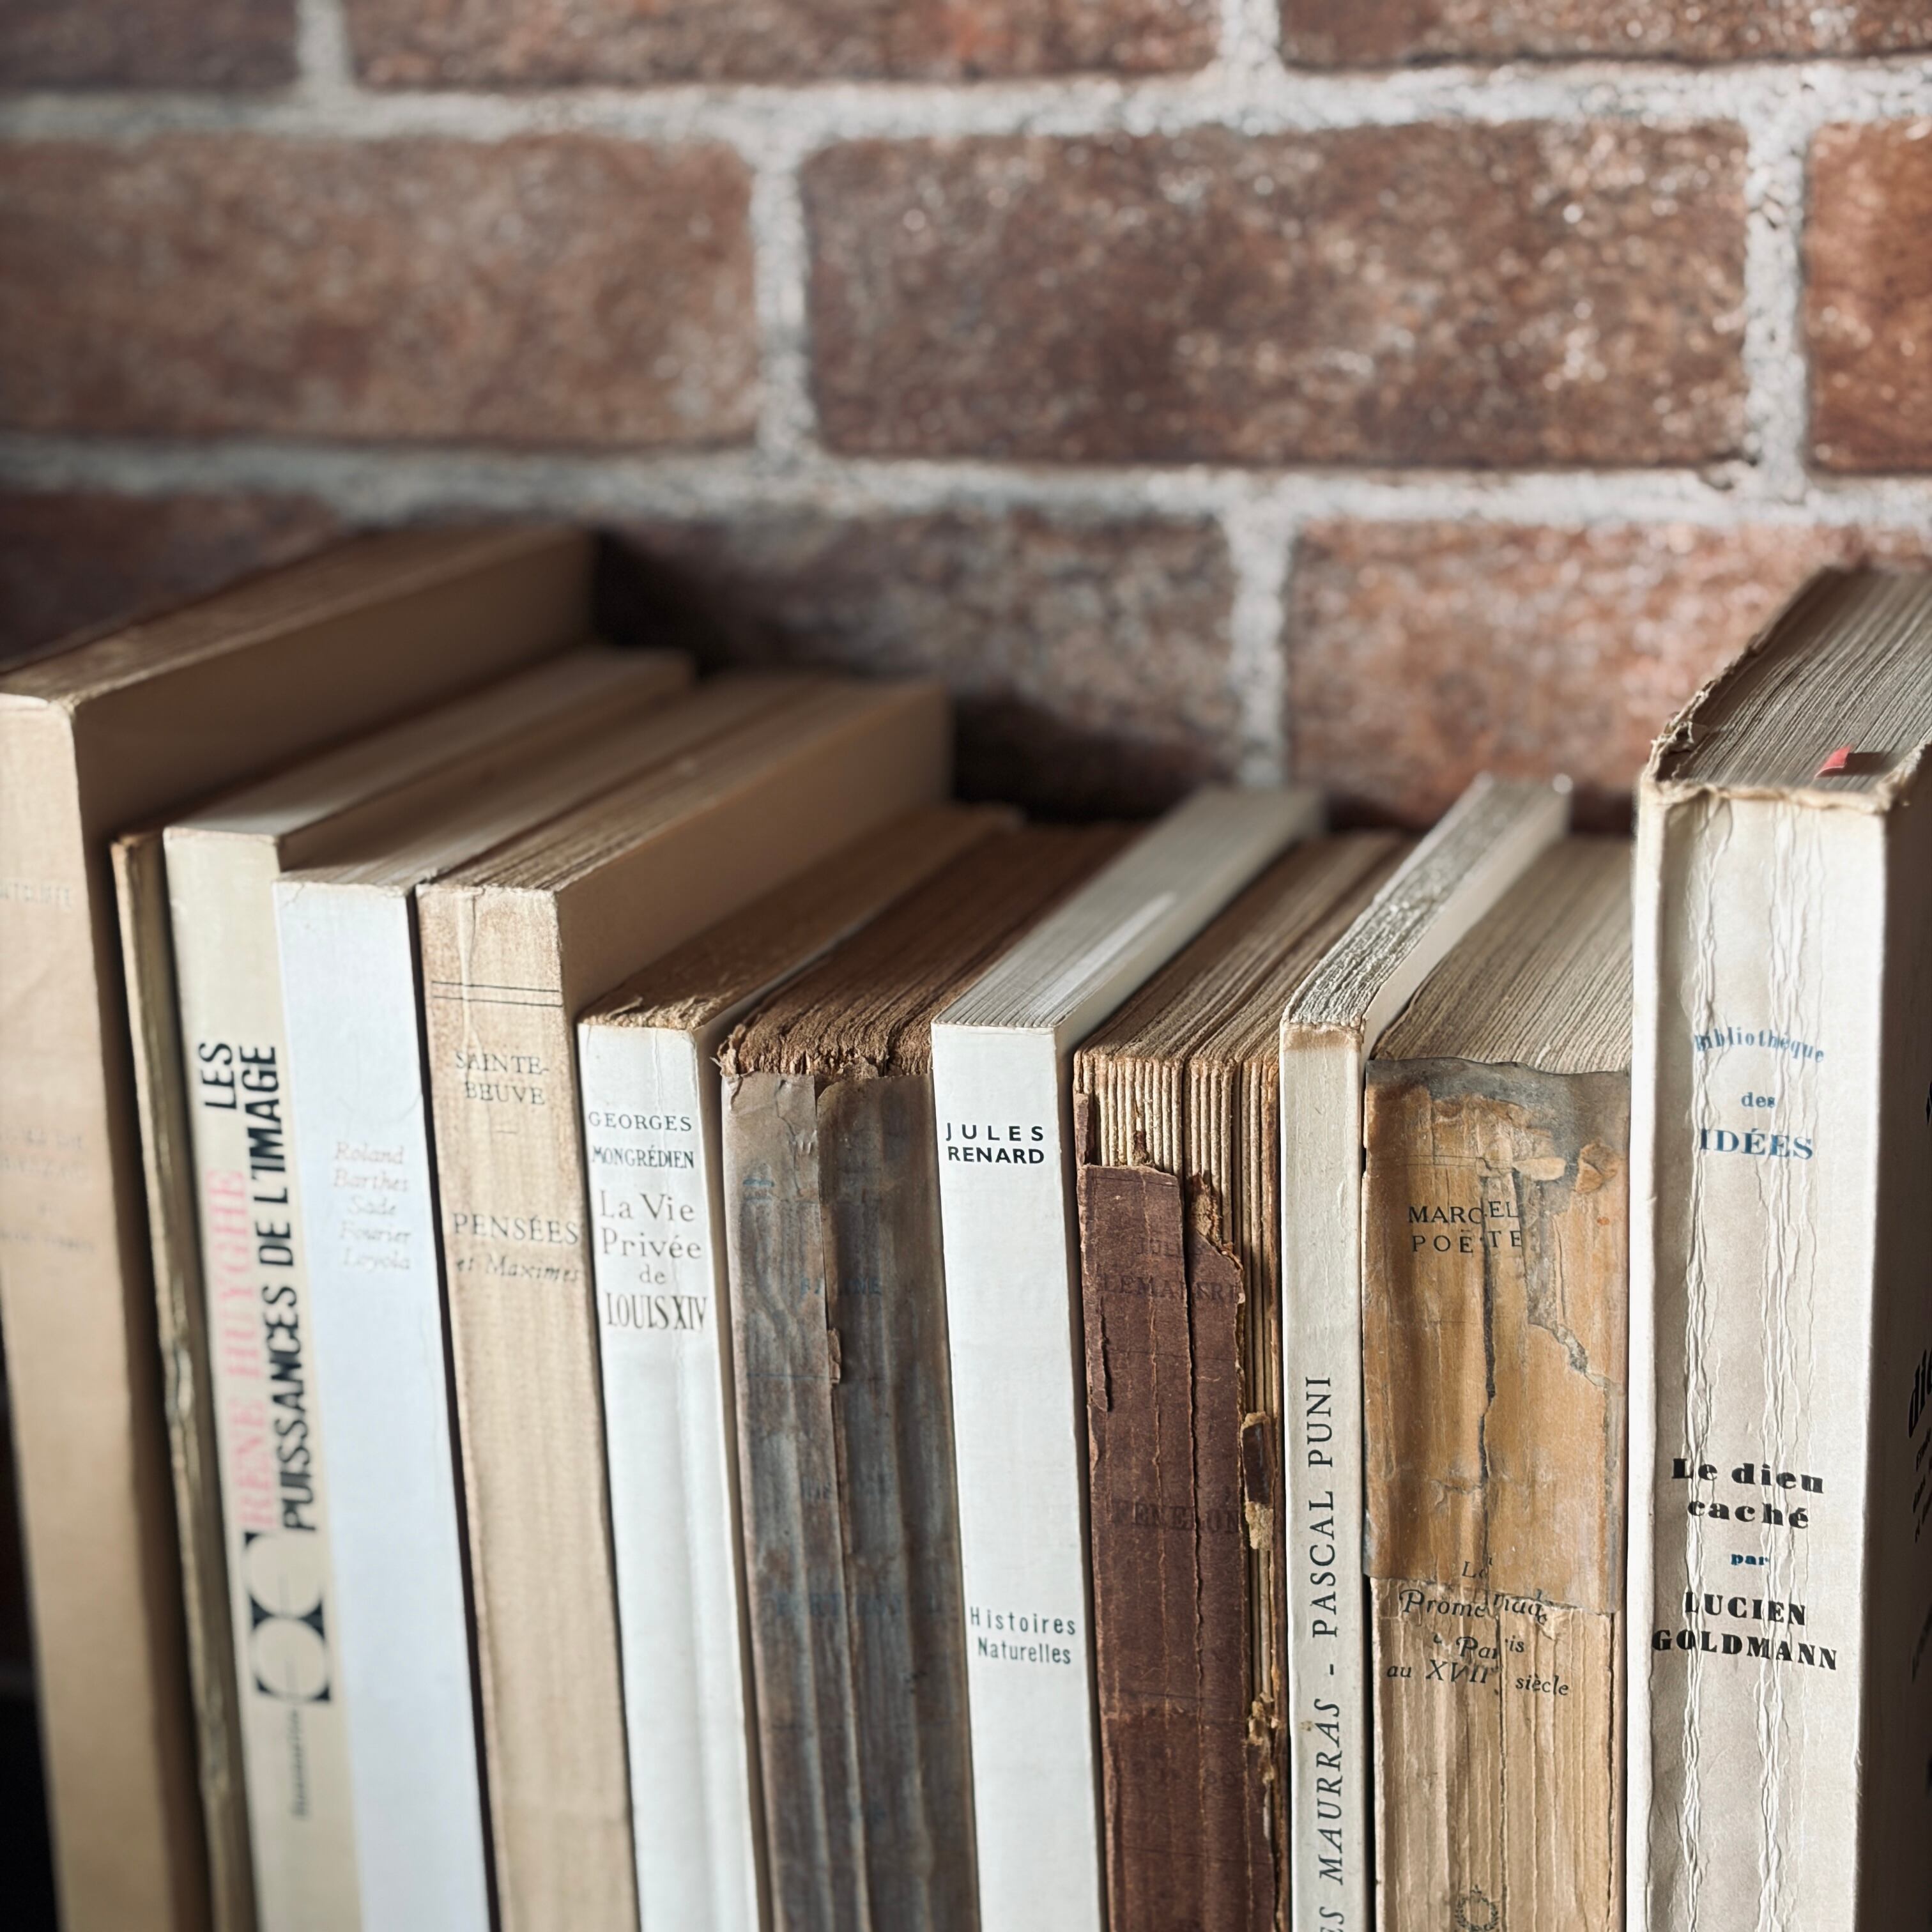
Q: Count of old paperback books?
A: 12